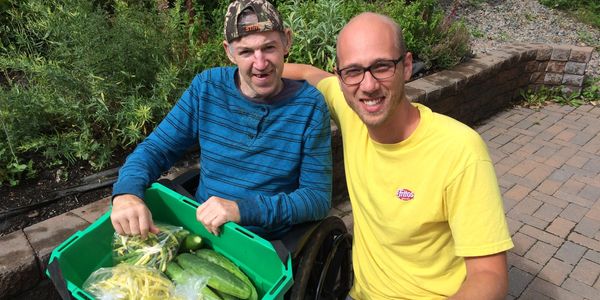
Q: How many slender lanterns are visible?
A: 0